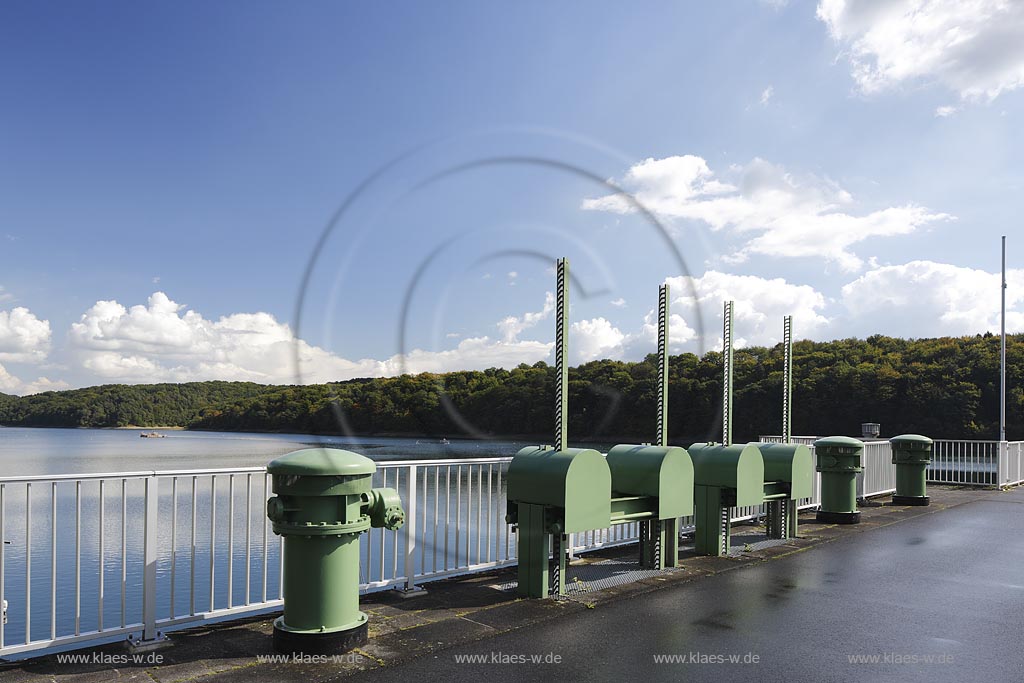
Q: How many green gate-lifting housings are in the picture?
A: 4